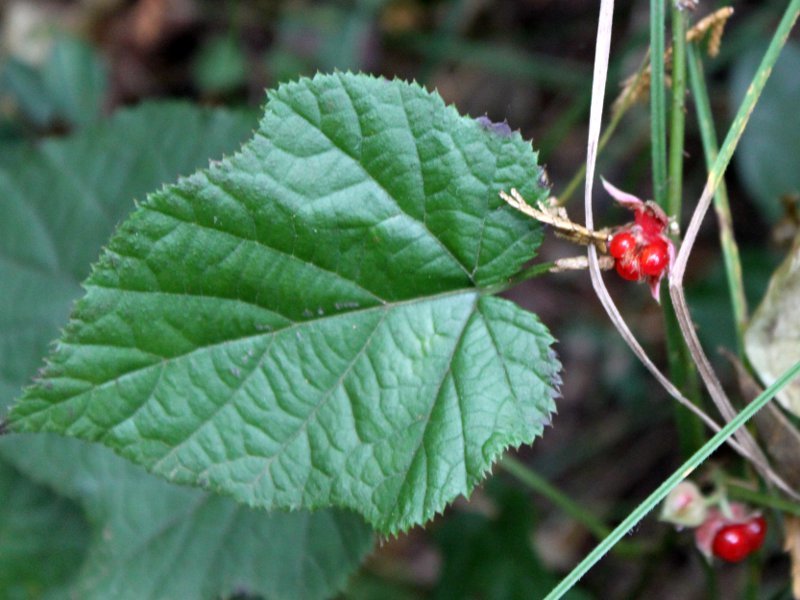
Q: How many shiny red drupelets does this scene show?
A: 5